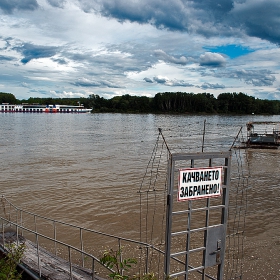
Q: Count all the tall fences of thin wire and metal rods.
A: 2